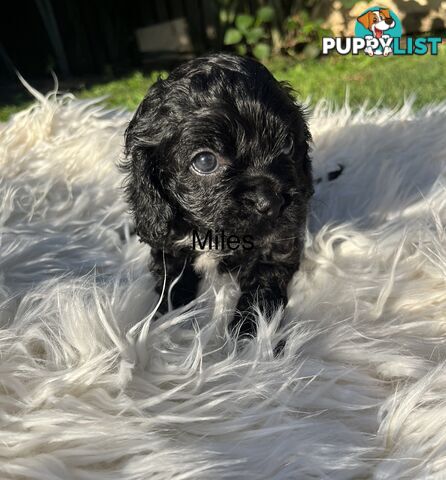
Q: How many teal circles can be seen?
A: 1